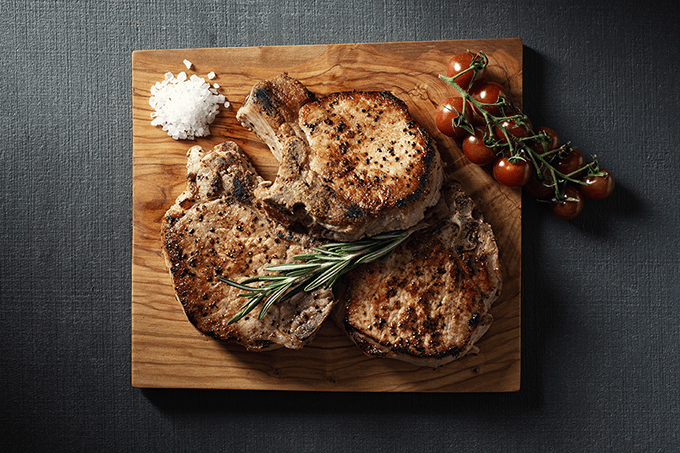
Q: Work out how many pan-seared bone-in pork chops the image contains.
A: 3